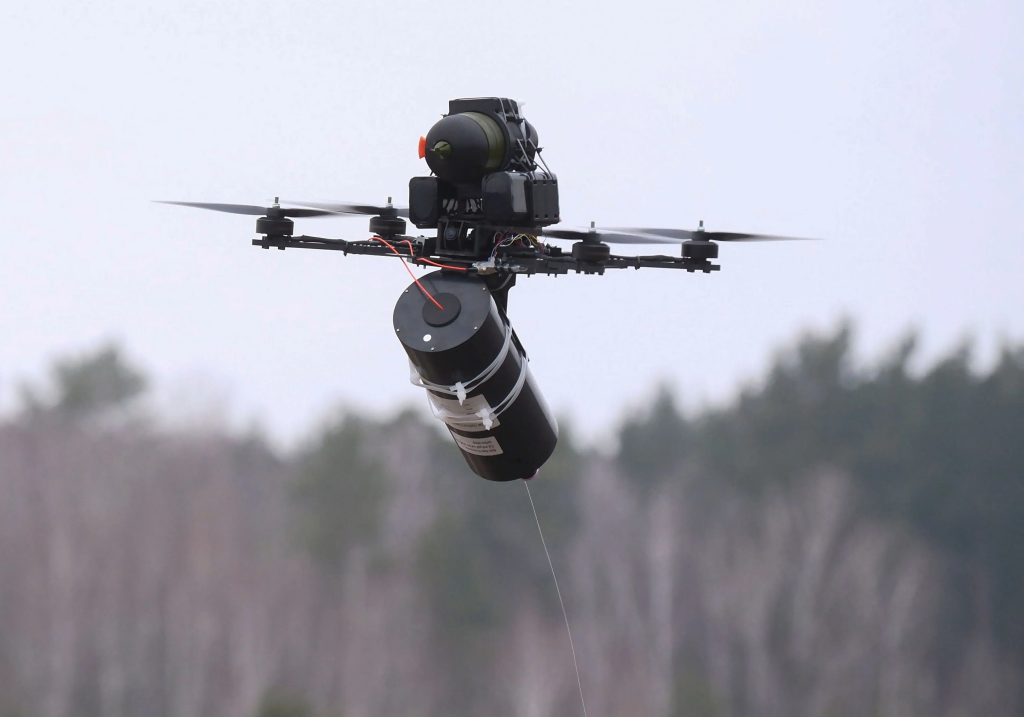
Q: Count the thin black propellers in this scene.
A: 4